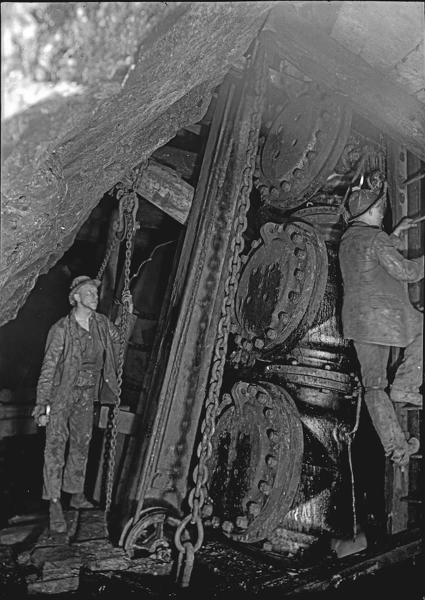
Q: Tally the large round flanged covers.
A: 3